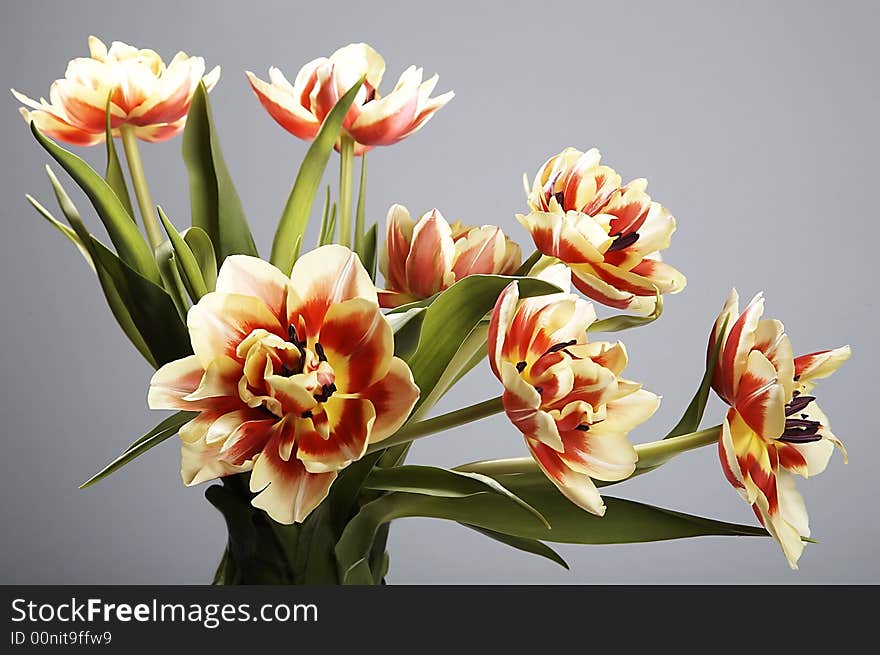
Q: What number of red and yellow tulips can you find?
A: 7